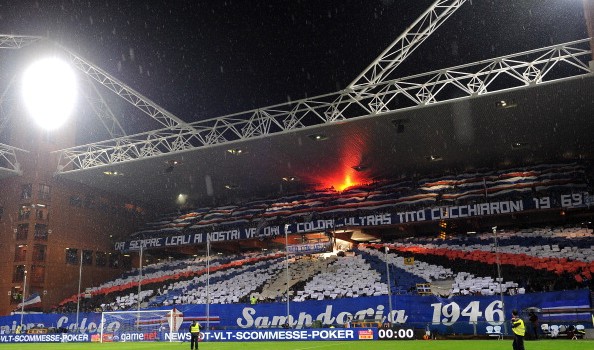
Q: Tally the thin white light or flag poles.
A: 7